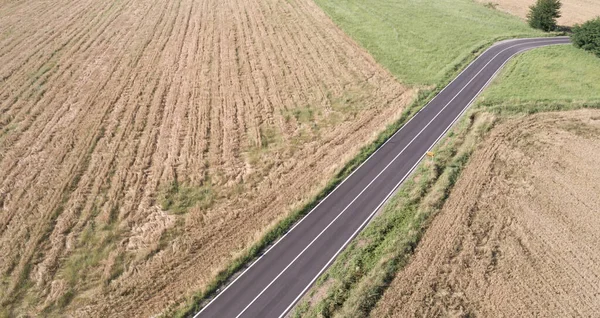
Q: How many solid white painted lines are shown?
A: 3